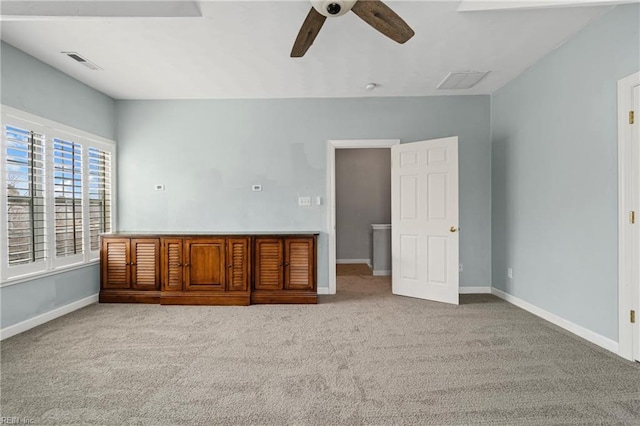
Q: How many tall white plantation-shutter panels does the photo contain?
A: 3